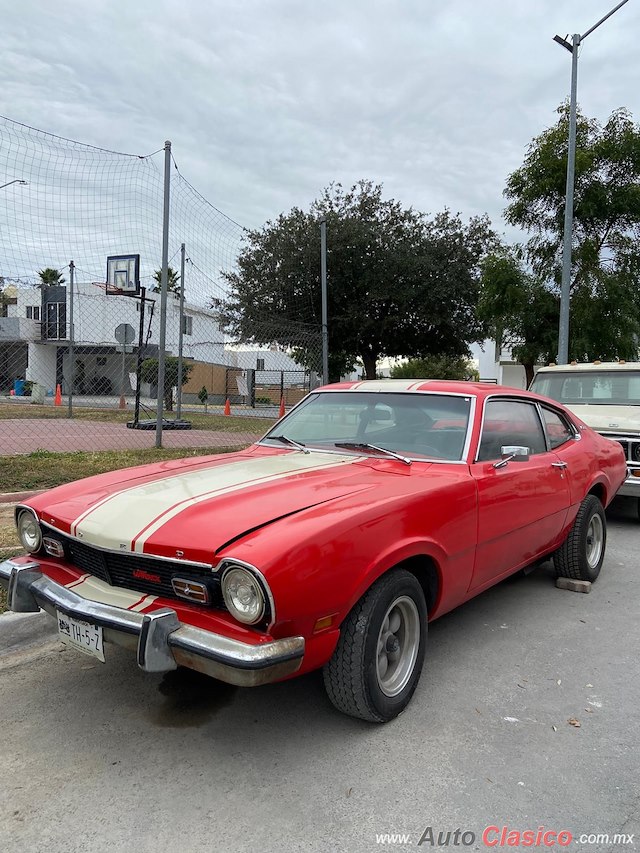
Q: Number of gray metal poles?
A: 5